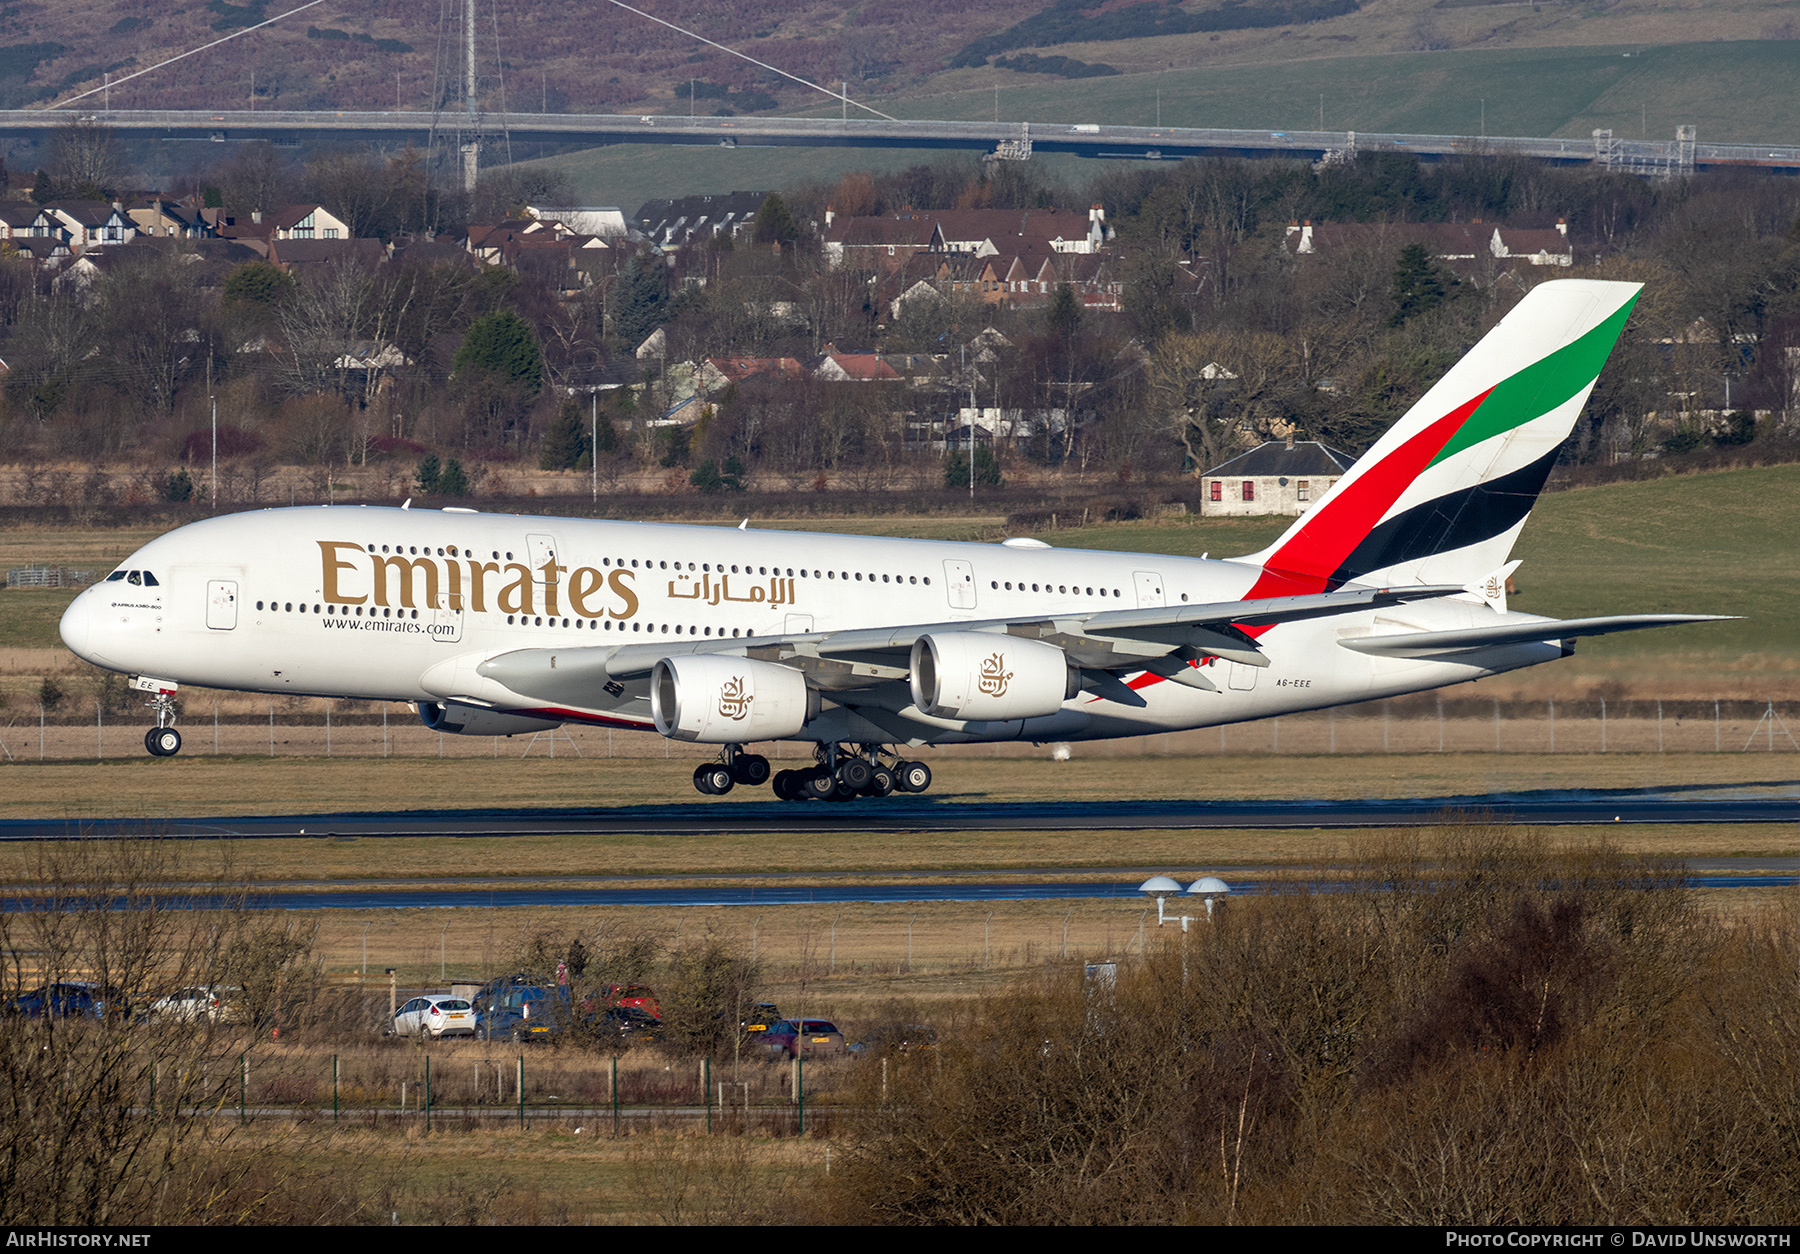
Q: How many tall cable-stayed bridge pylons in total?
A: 1